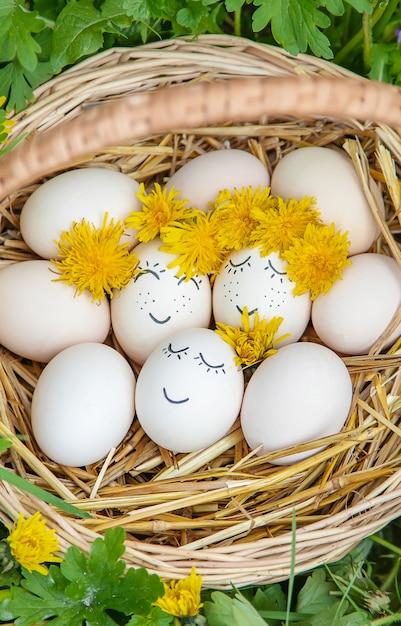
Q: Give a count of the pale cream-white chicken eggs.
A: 10